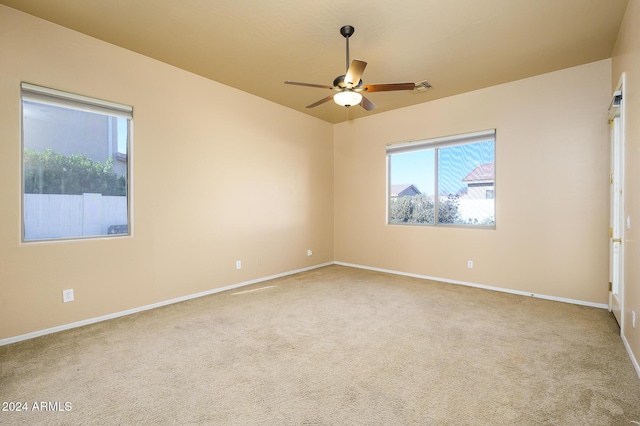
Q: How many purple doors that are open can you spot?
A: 0